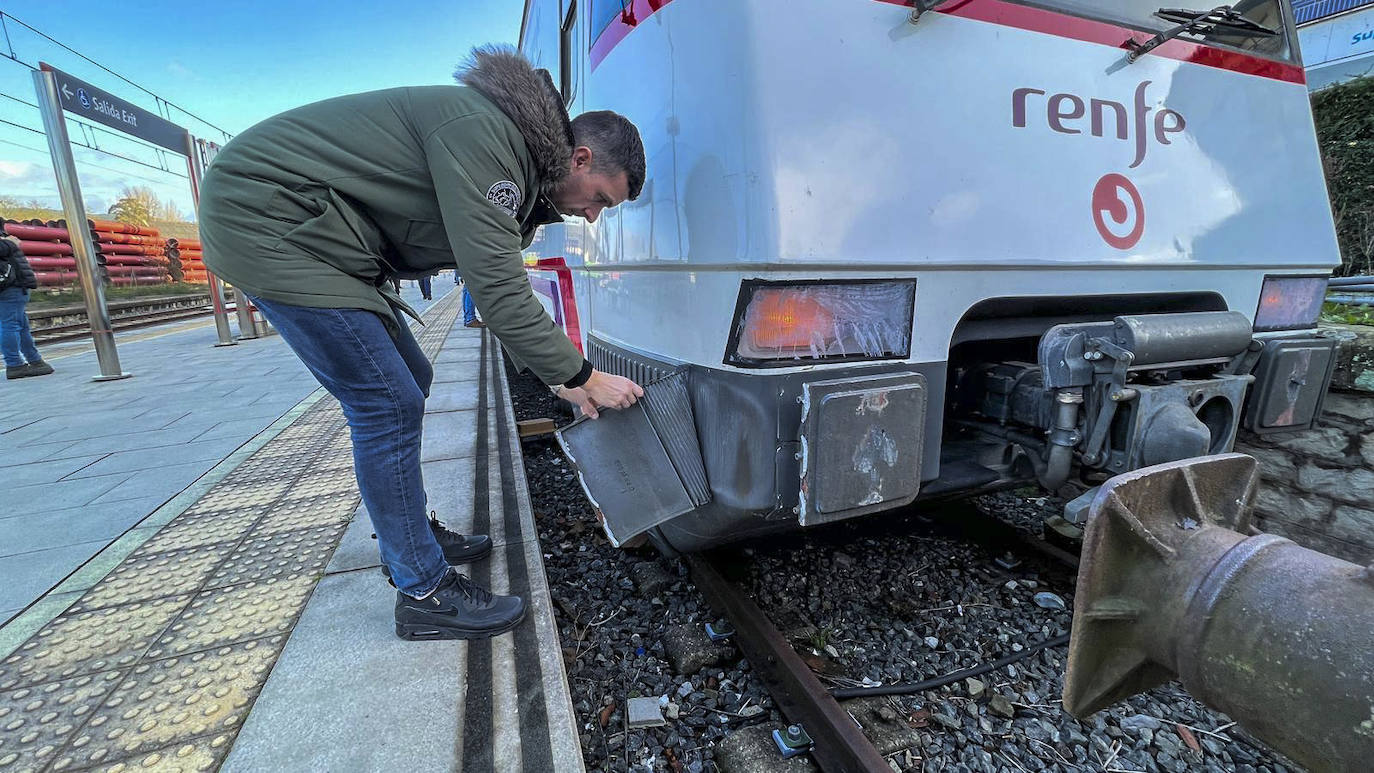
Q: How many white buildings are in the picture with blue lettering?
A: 1